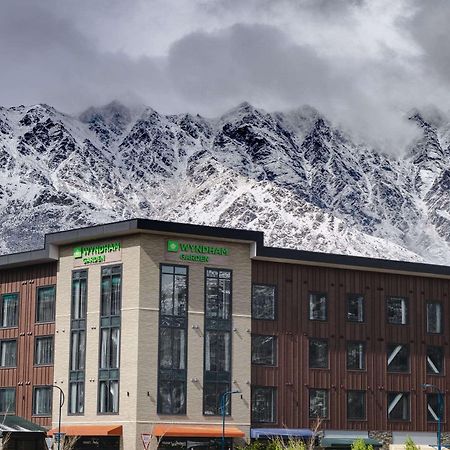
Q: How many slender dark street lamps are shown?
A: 3